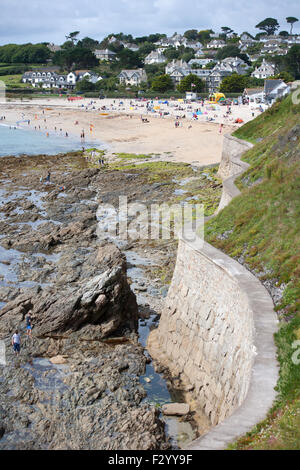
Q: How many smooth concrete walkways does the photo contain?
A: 1